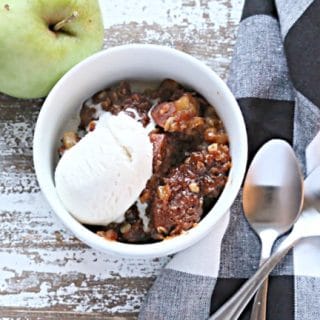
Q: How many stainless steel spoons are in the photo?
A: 2